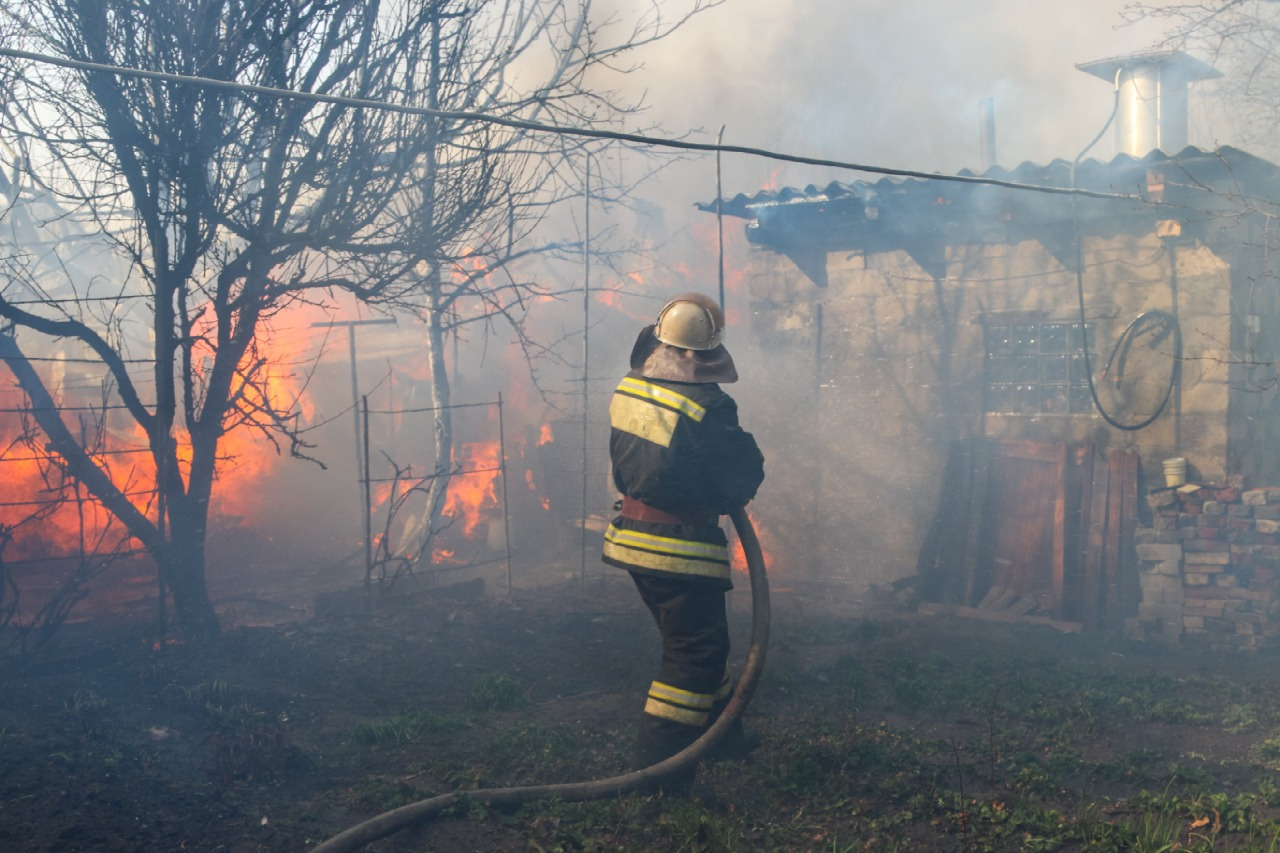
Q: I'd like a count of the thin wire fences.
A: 2